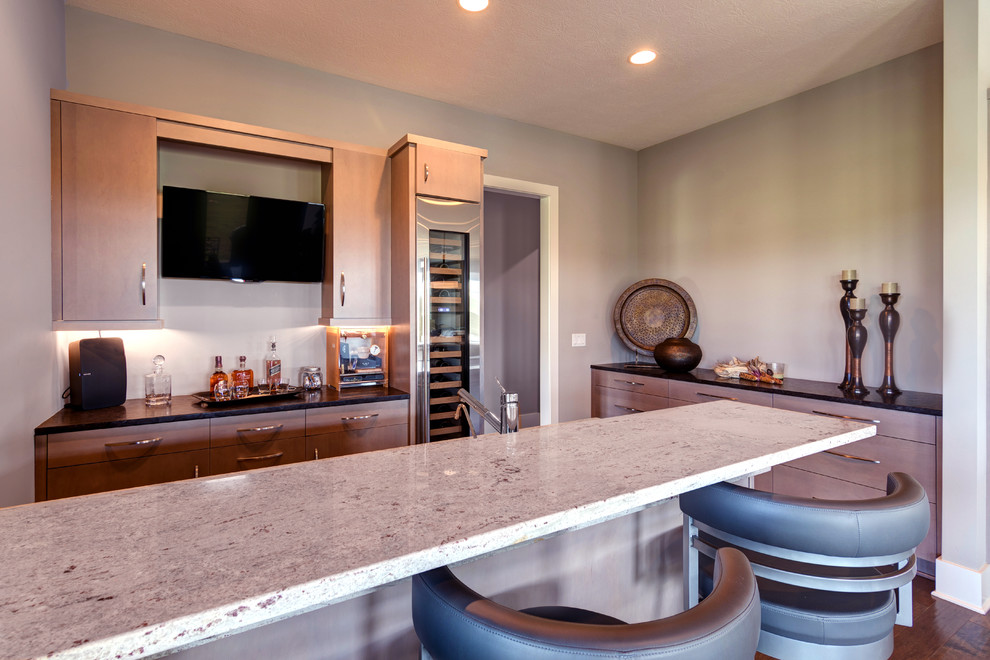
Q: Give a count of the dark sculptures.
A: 3